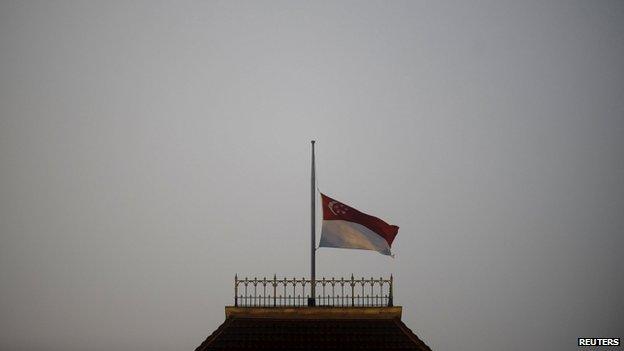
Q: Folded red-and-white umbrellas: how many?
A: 0